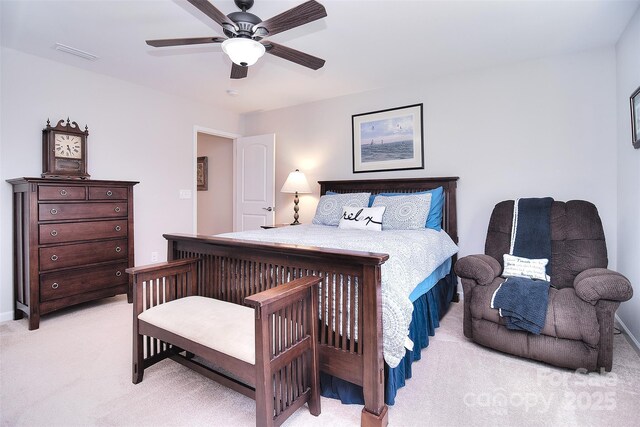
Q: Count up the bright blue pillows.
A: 2